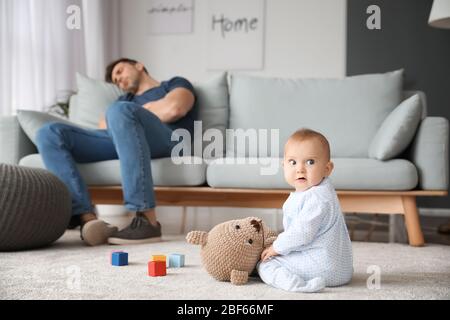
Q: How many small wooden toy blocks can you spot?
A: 4